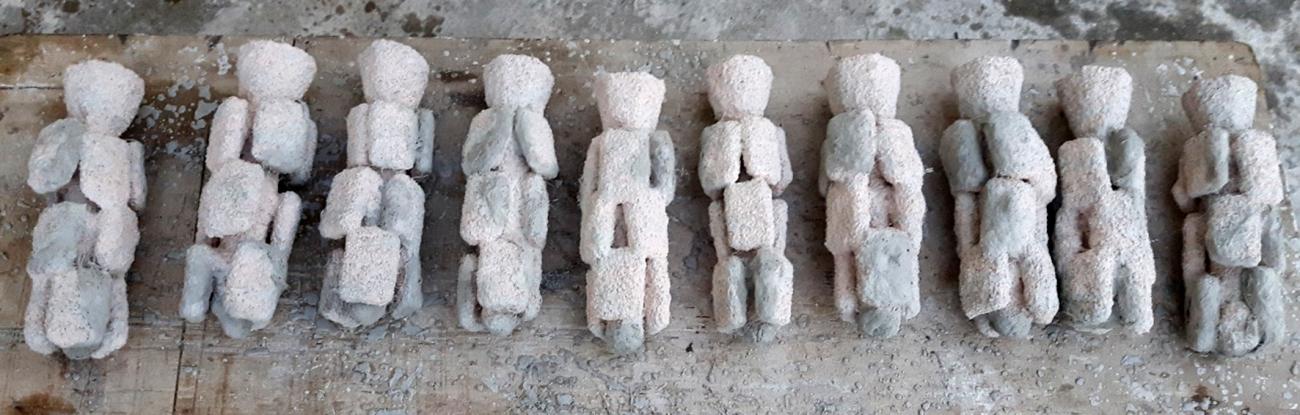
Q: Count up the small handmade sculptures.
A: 10